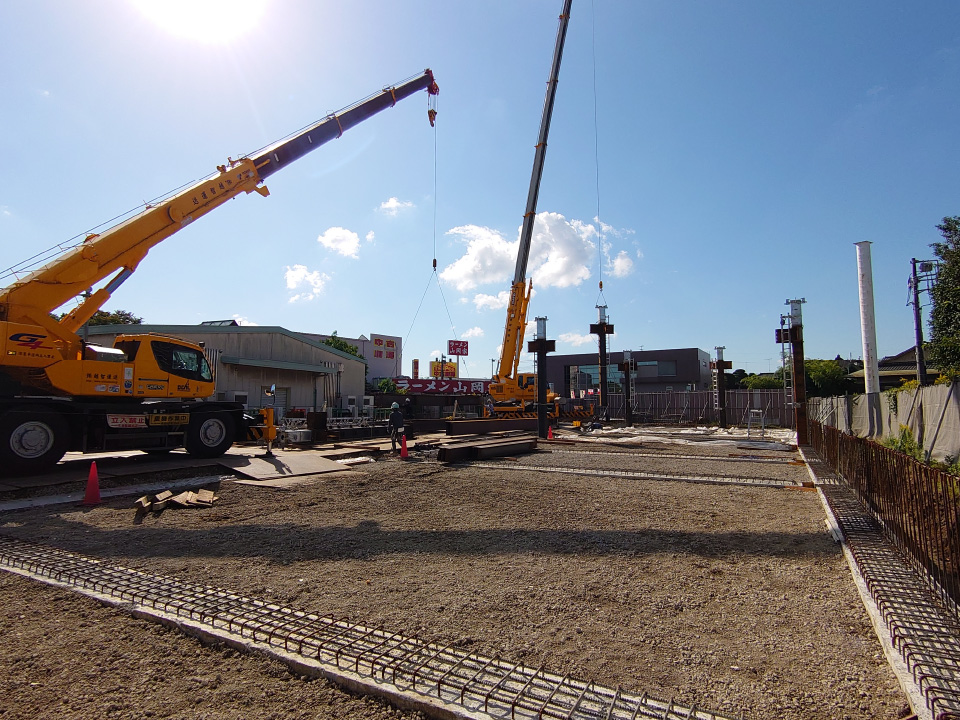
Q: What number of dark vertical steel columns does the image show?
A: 5